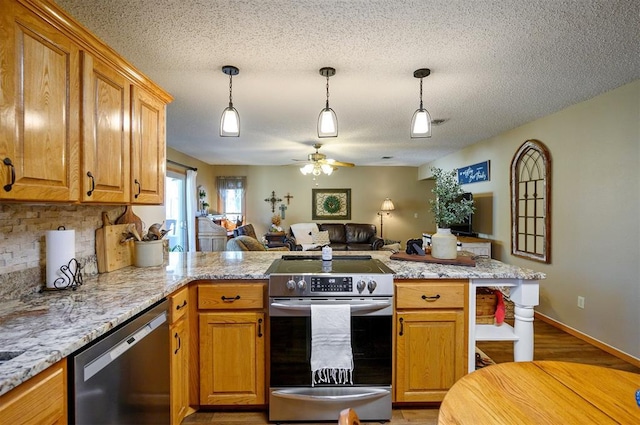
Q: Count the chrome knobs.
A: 4